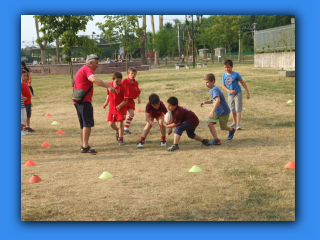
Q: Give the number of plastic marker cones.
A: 11